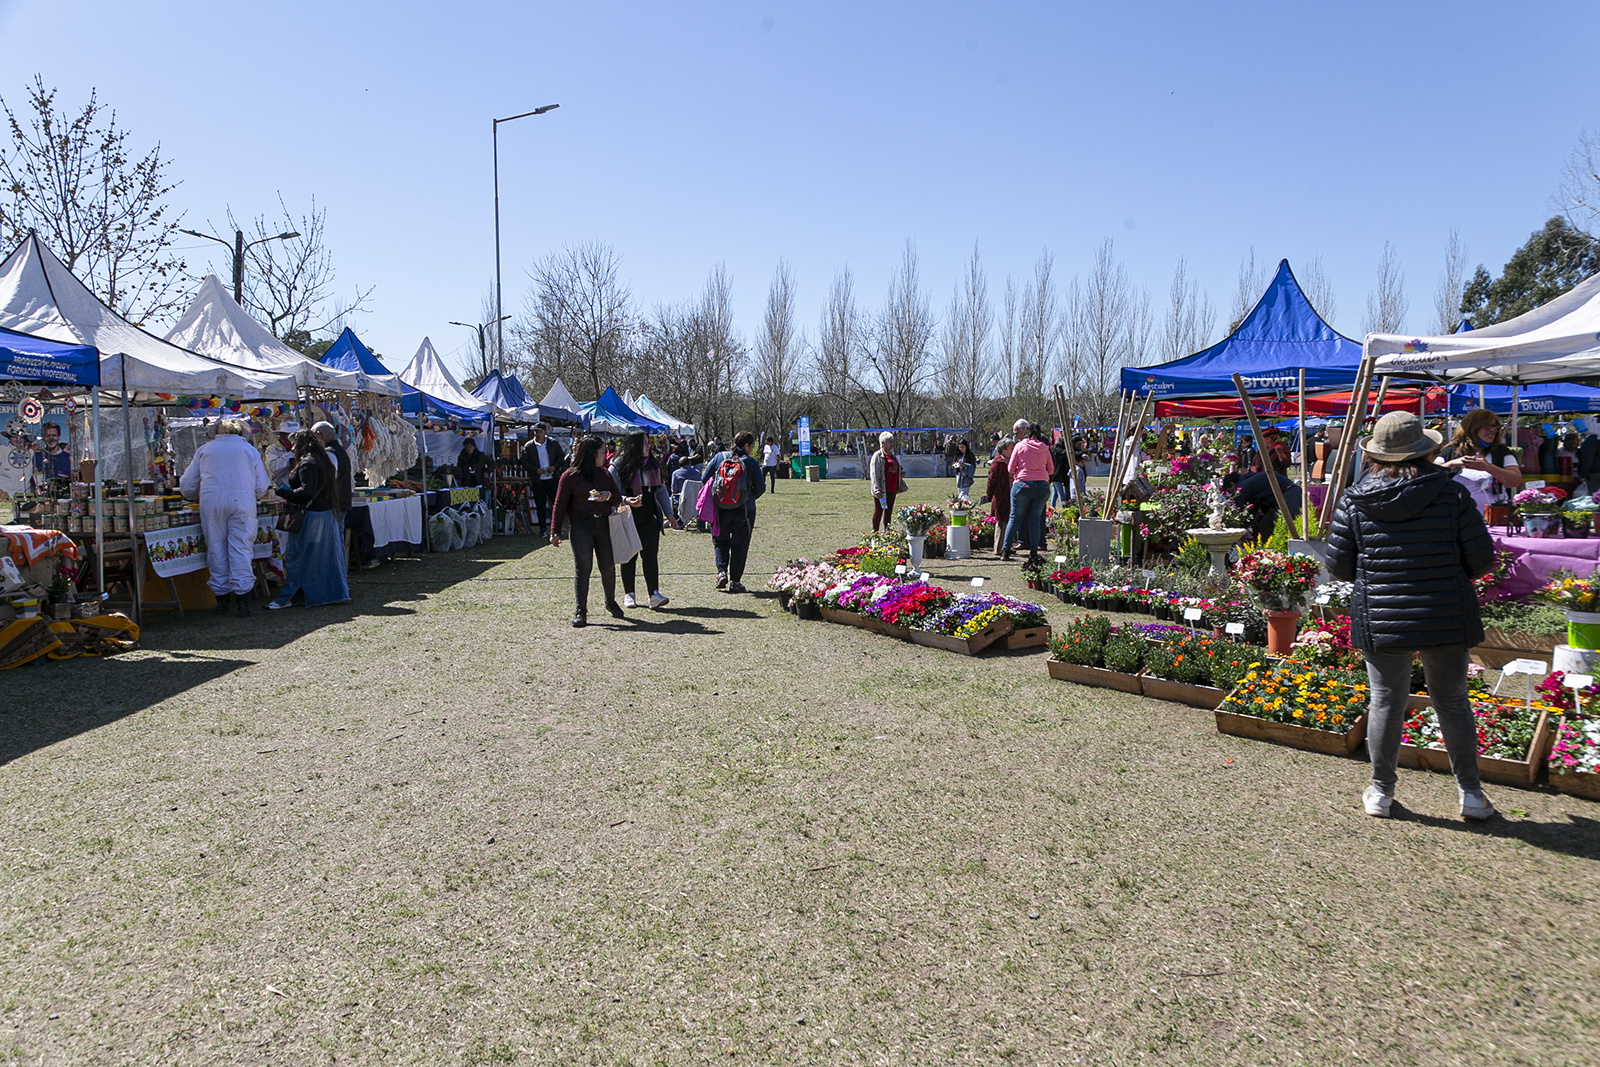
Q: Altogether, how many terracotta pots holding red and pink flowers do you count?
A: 1